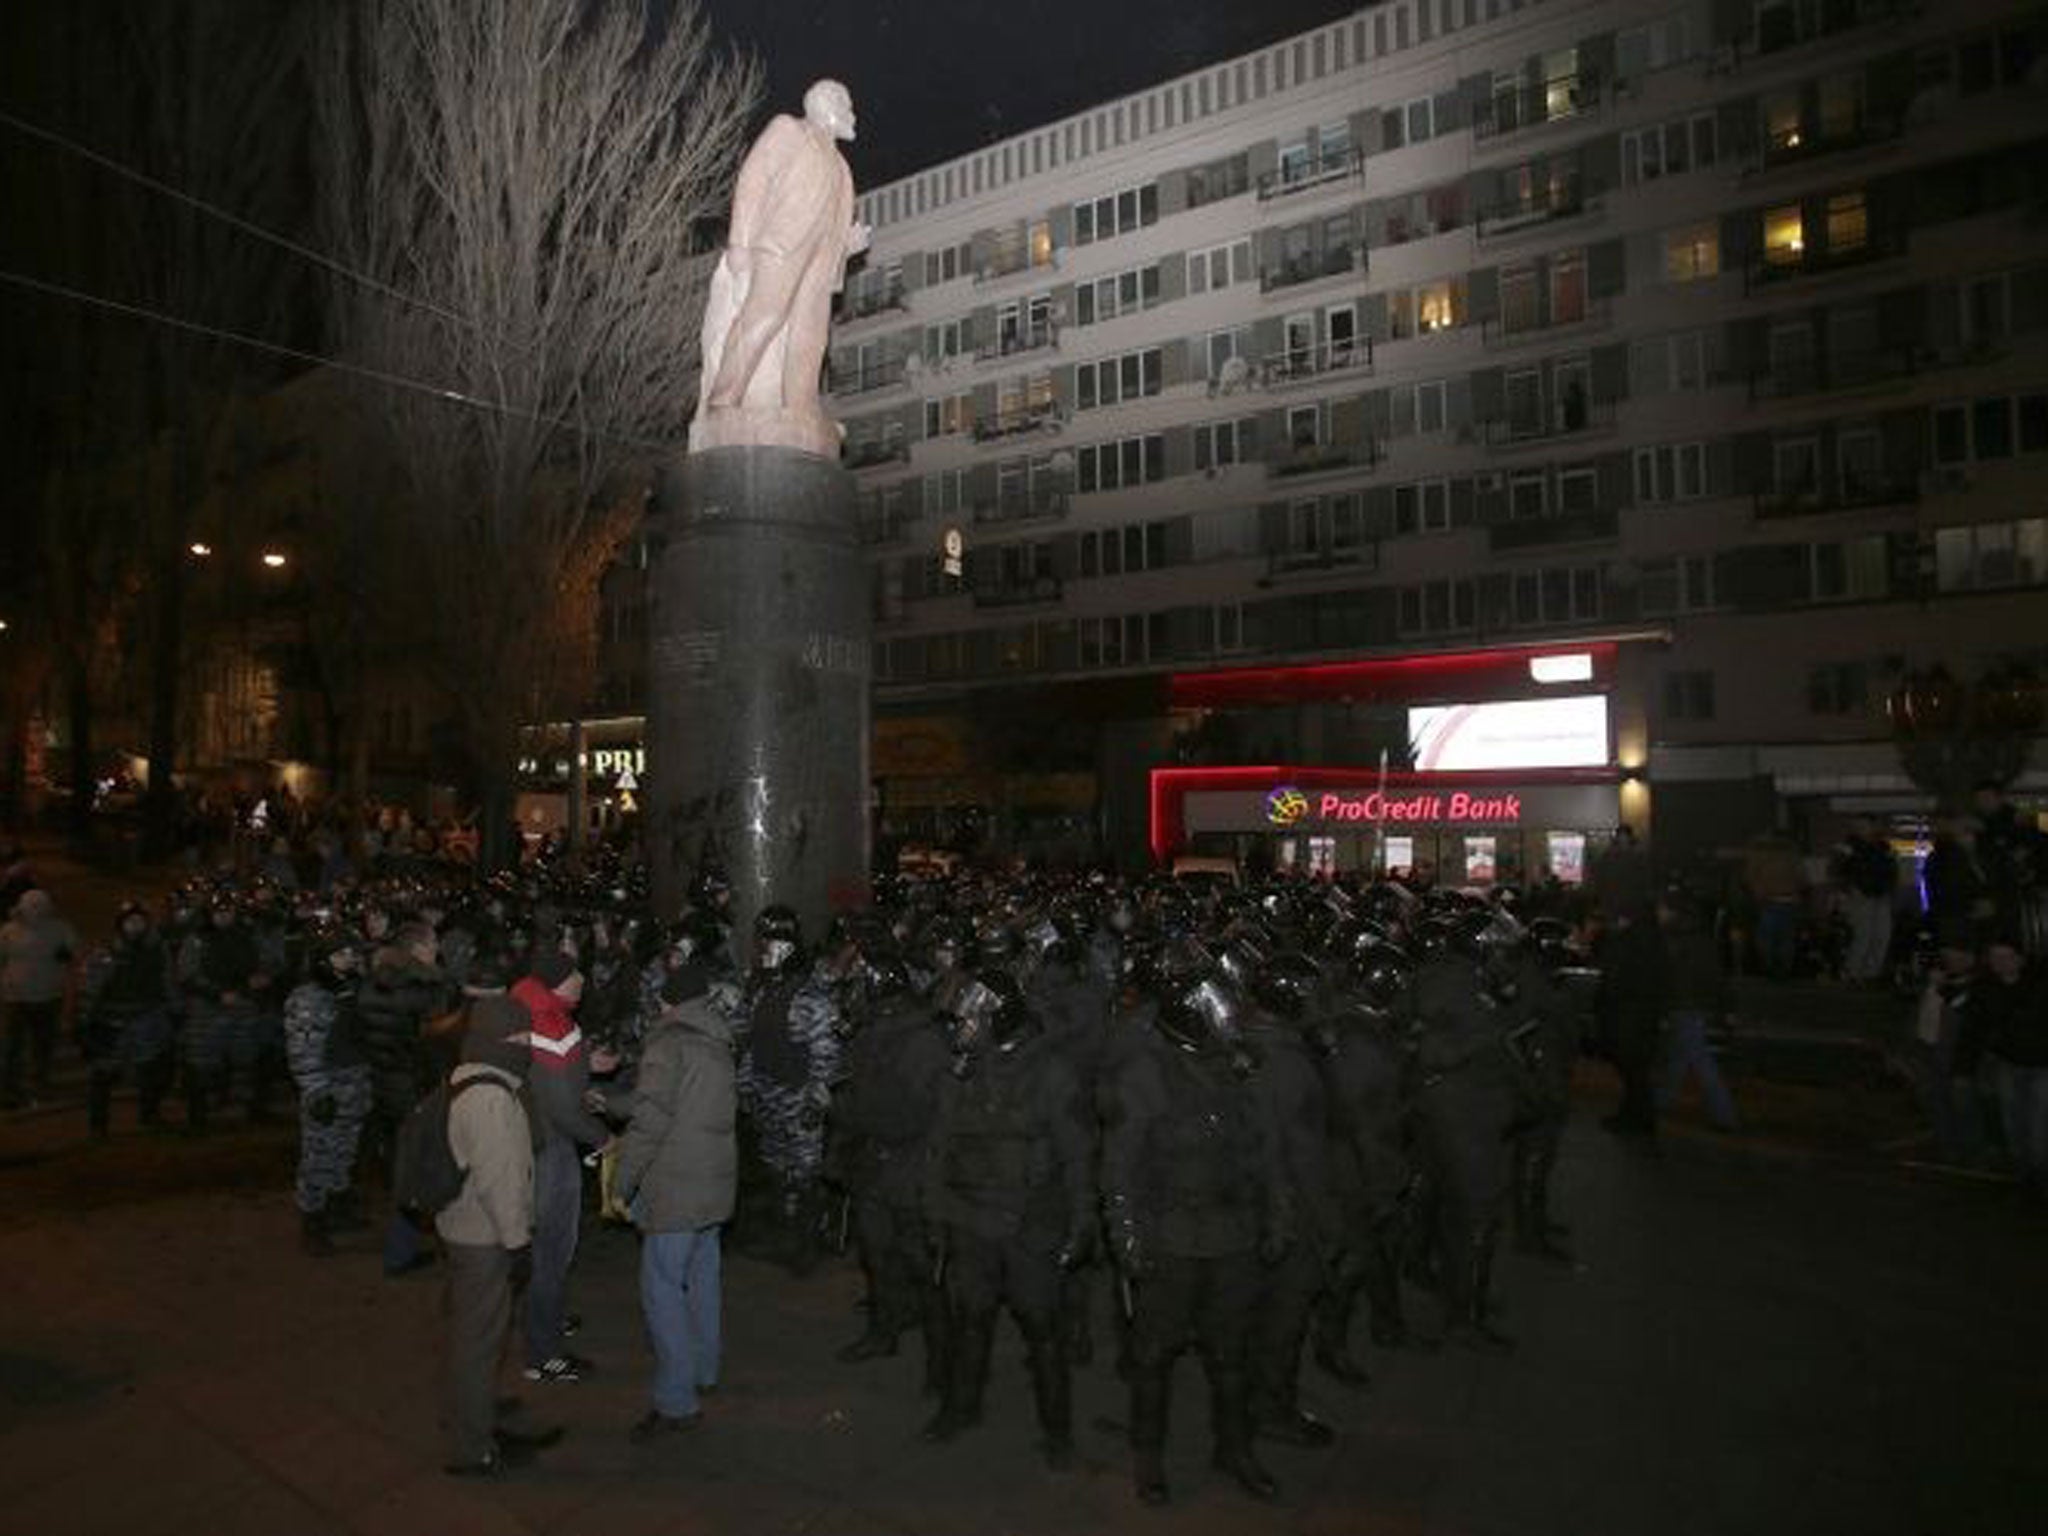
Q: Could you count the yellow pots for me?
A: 0